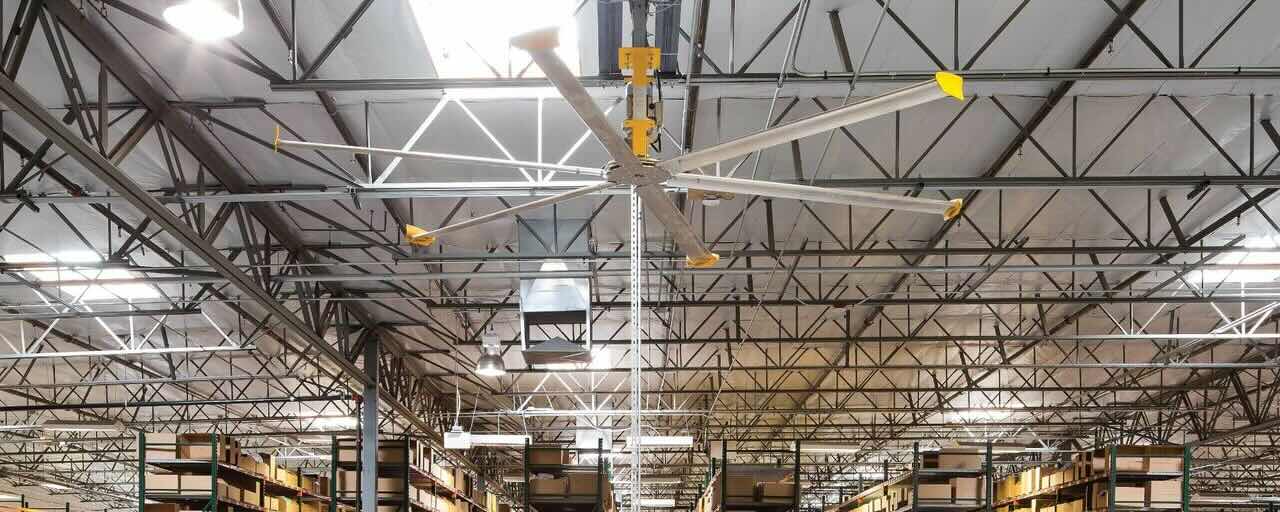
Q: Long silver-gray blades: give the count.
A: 6